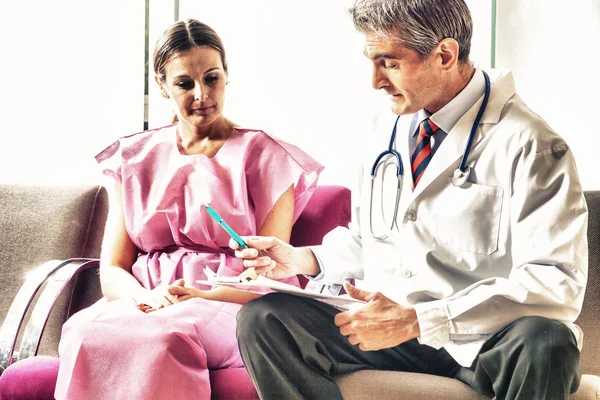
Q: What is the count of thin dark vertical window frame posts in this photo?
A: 3